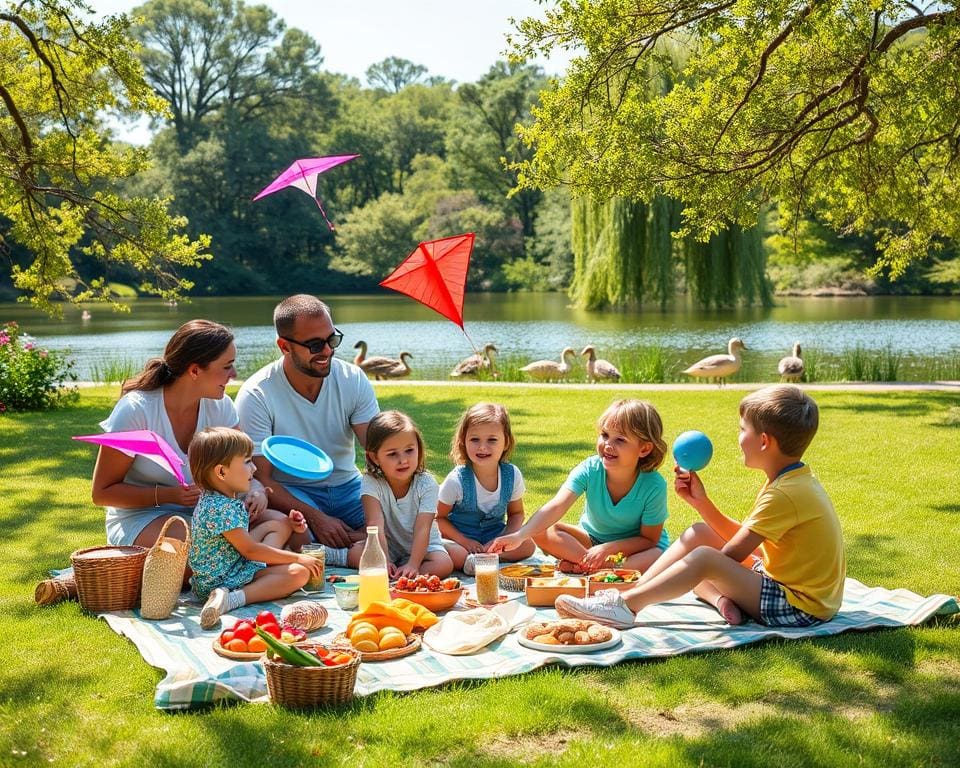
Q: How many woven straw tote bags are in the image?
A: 1